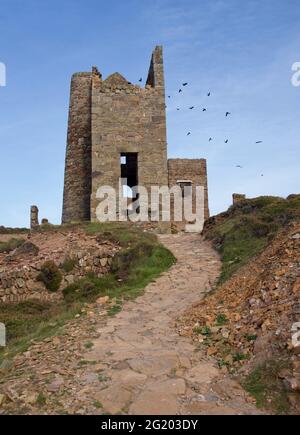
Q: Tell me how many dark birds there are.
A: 15